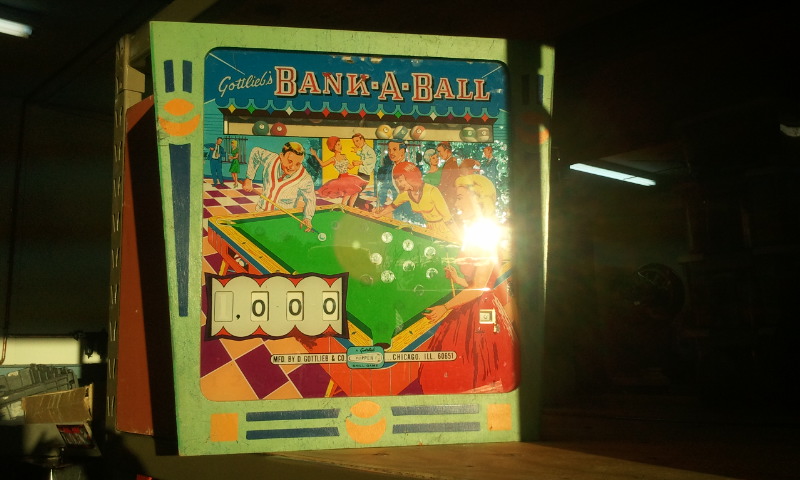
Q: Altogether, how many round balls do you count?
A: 15